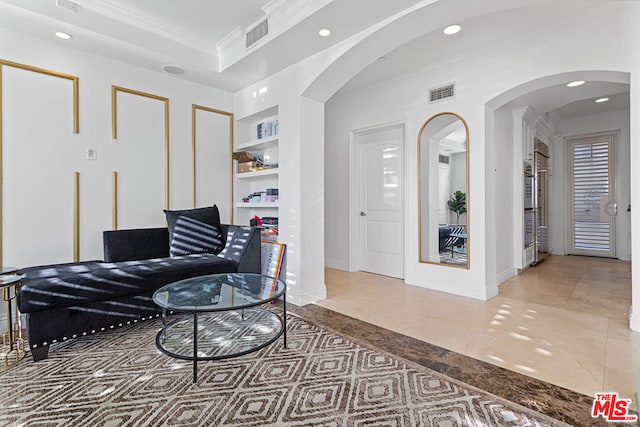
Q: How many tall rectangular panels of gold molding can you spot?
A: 3